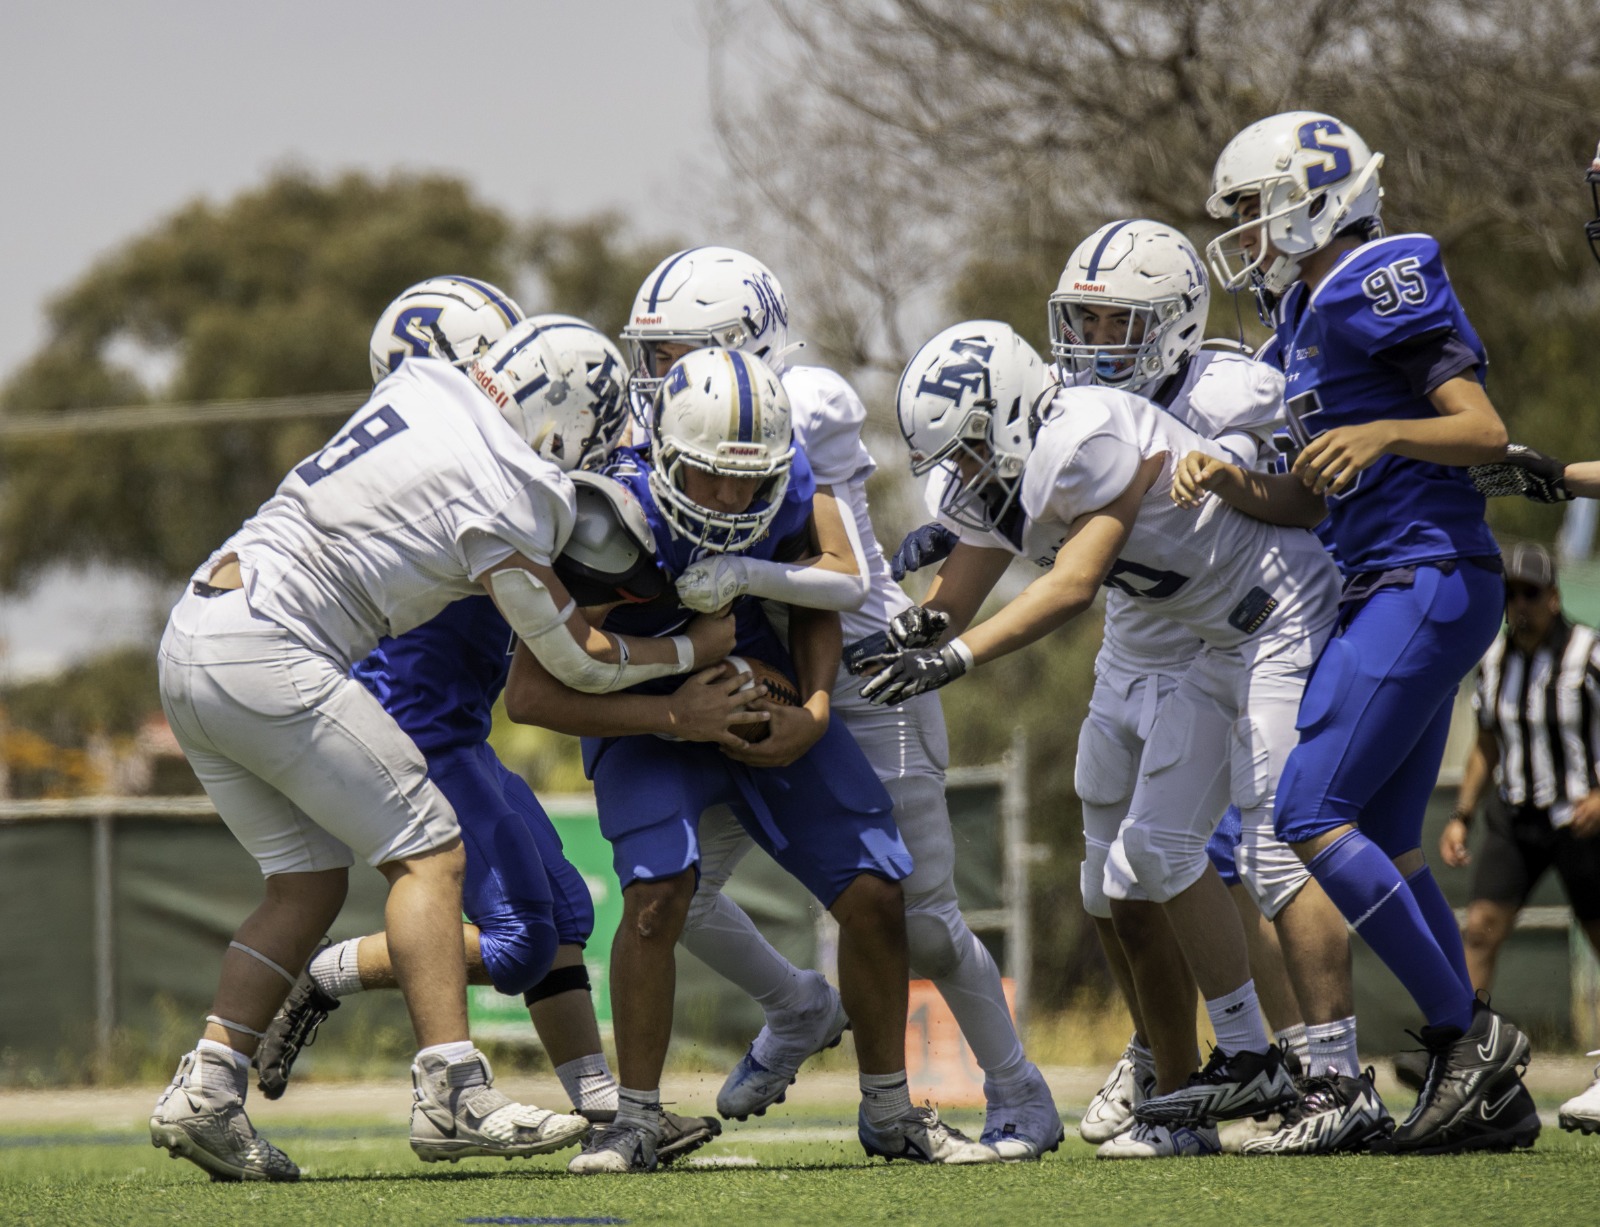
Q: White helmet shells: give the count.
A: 7